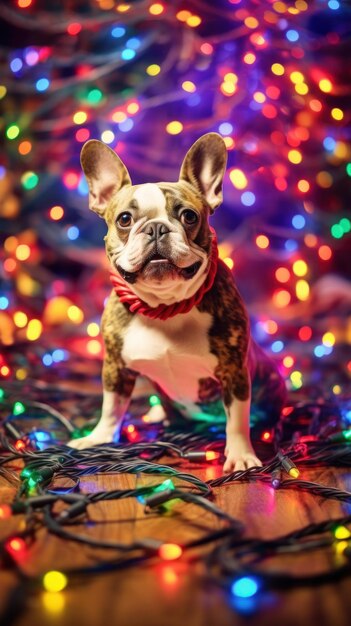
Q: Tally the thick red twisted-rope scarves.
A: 1